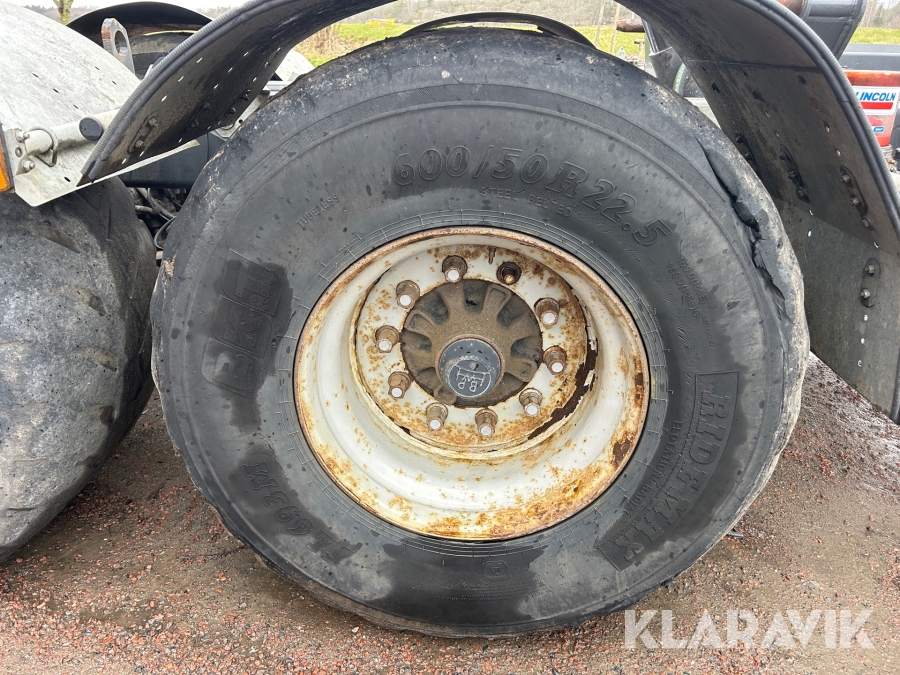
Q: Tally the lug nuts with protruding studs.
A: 9